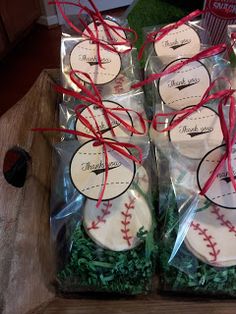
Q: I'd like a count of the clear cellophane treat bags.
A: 8